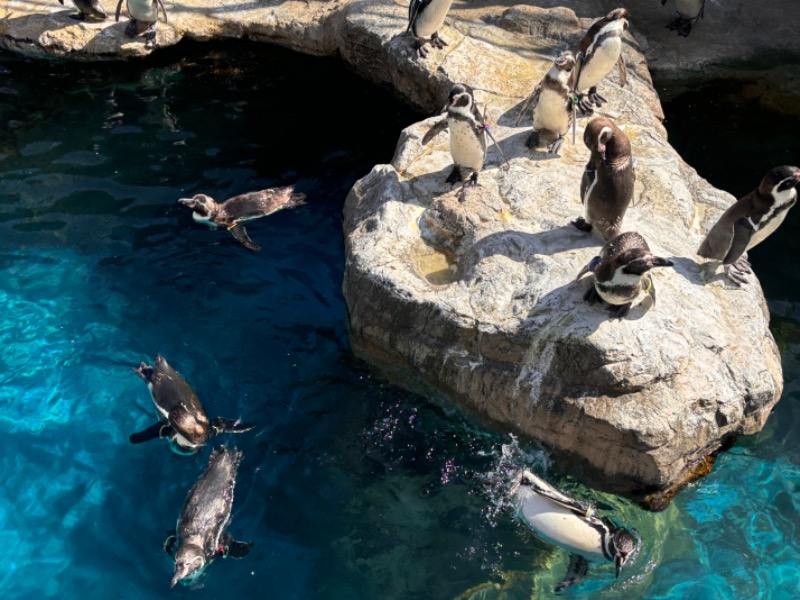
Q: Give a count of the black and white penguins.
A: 14